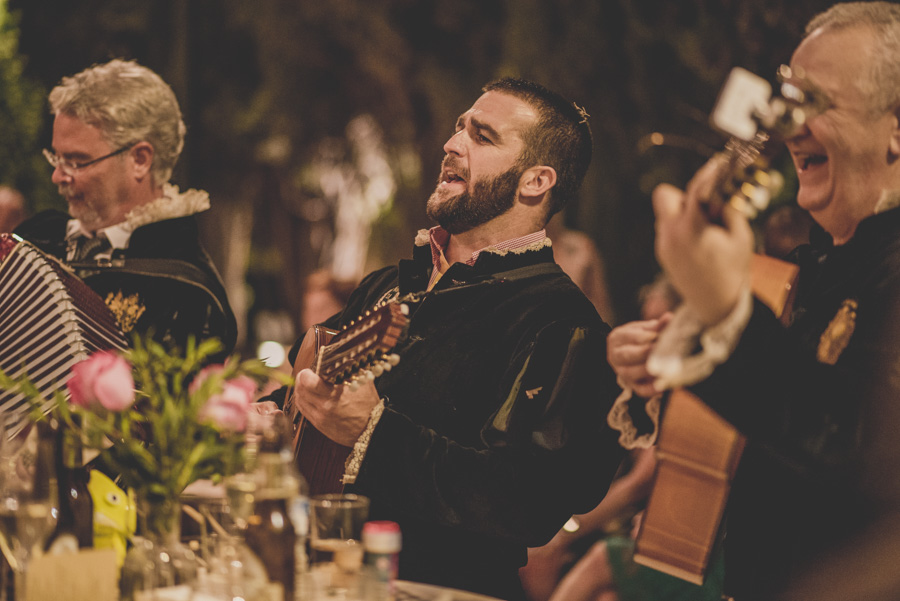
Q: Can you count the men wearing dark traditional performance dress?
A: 3